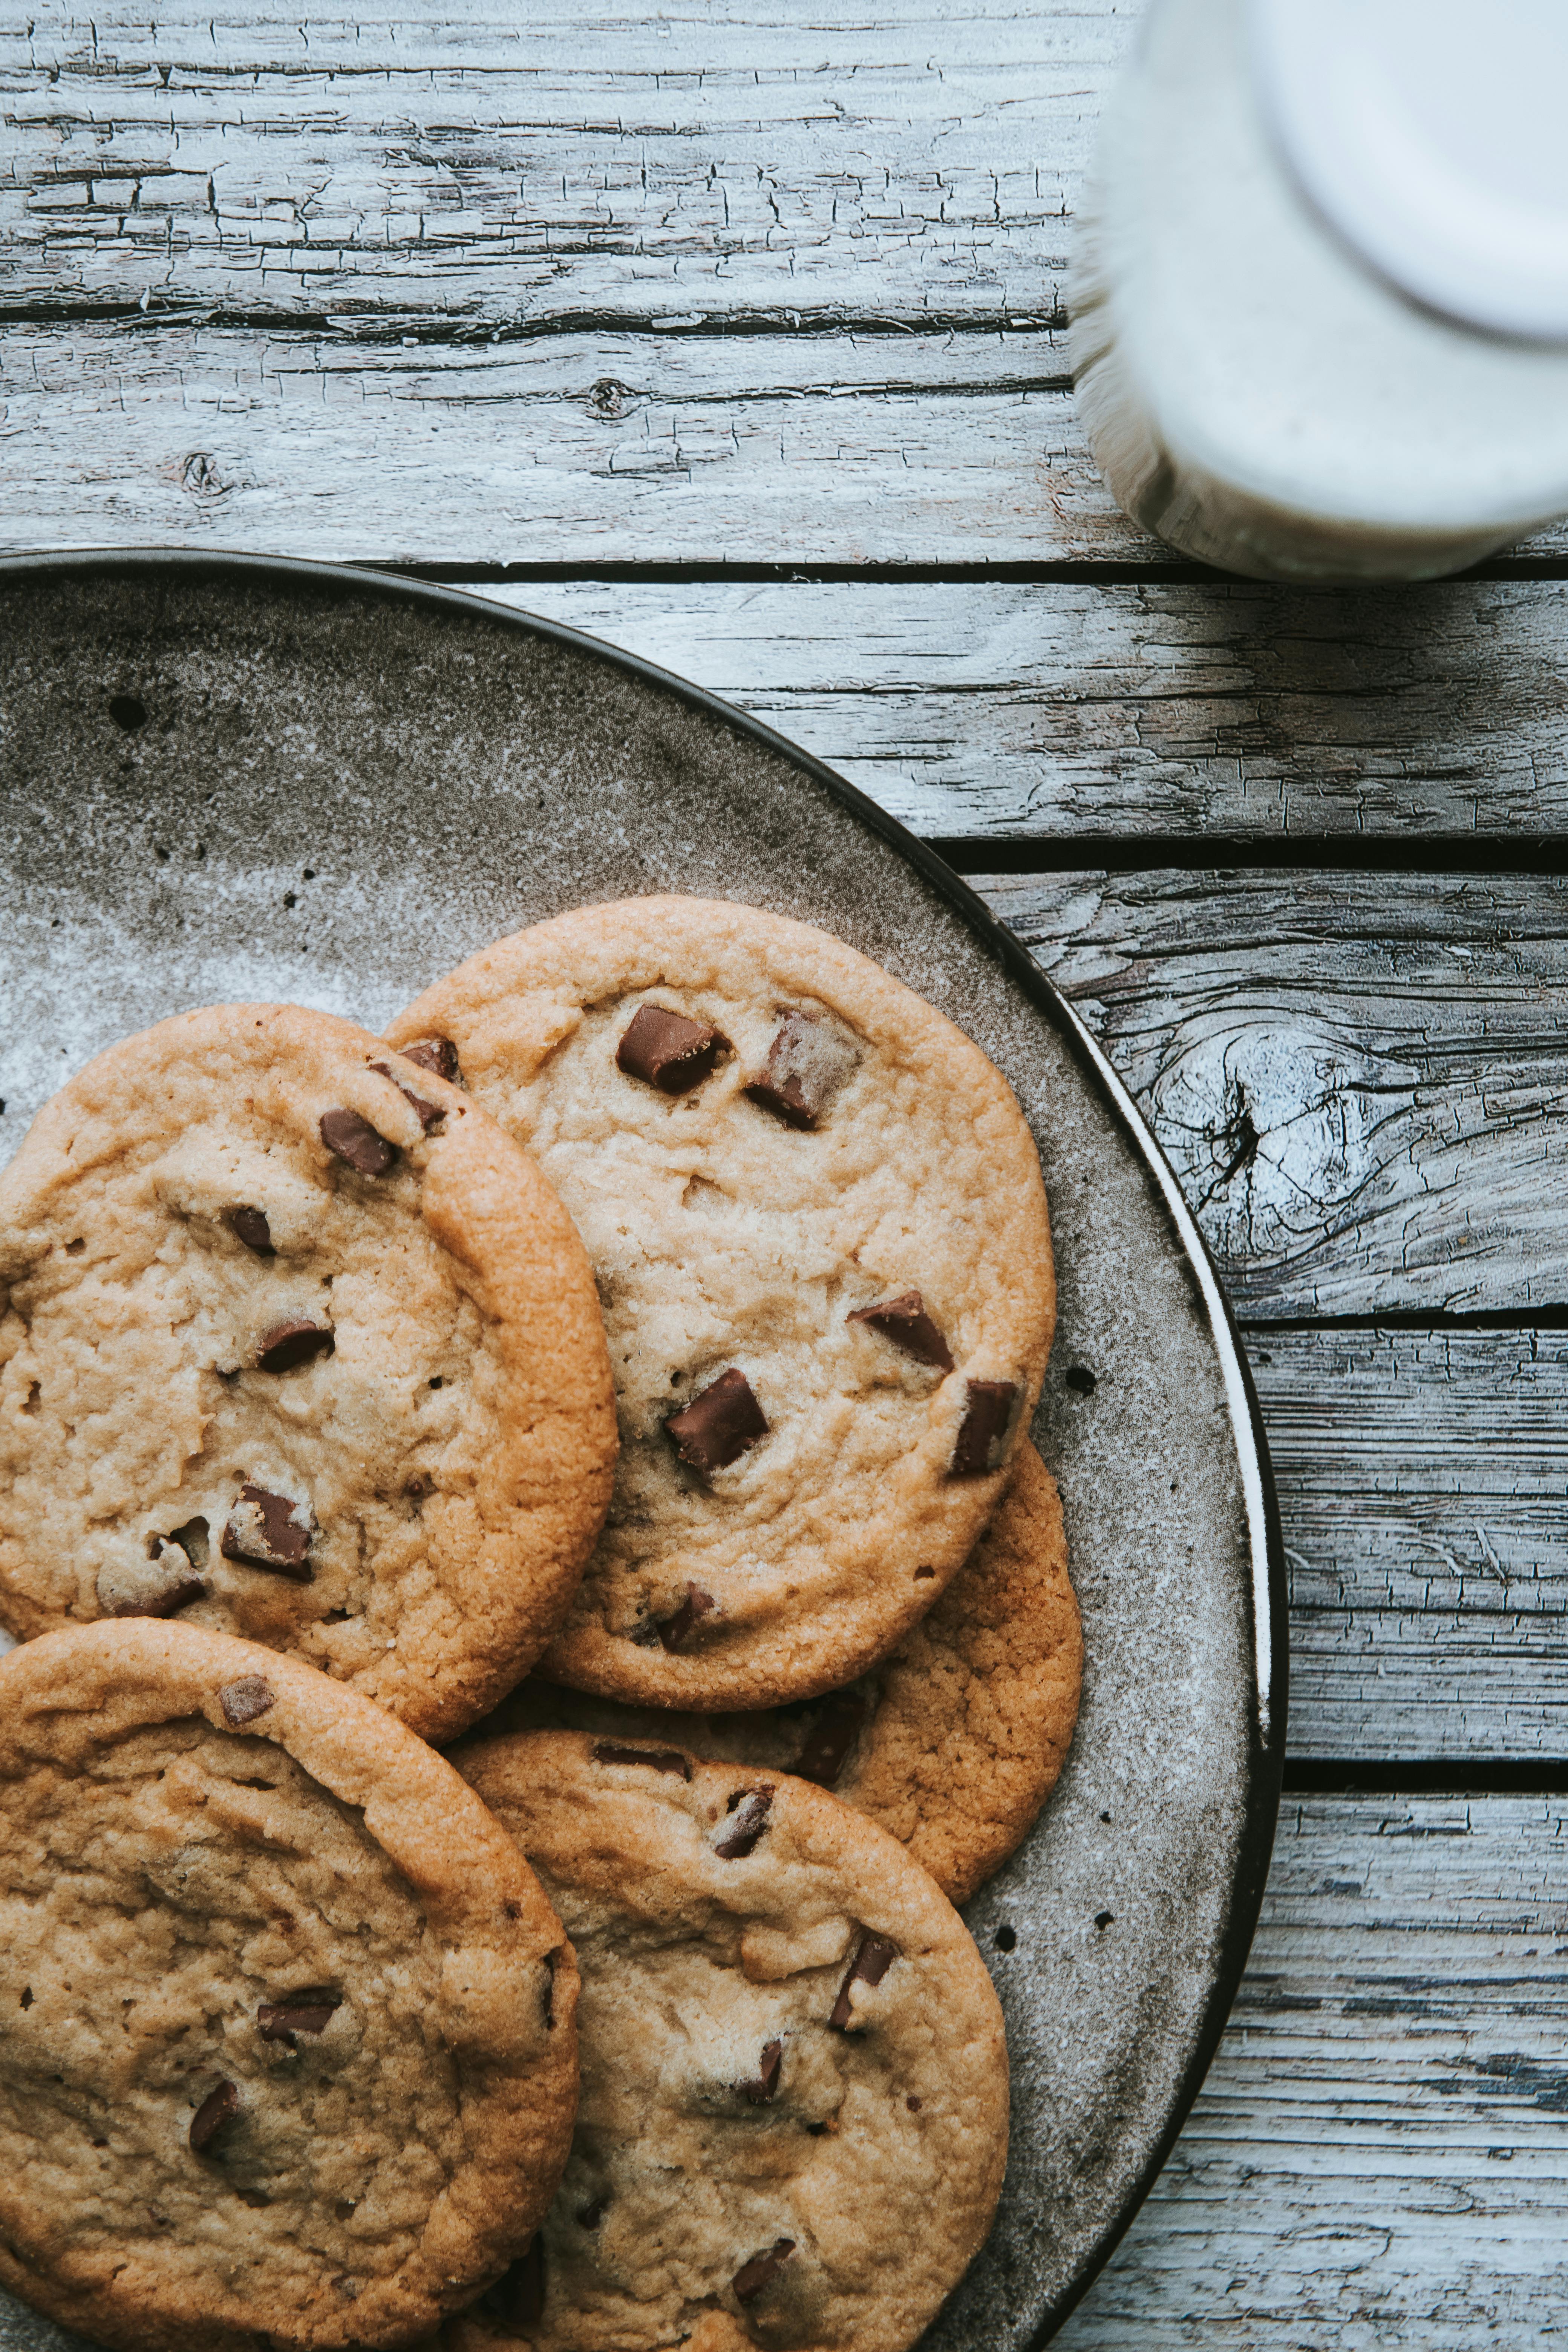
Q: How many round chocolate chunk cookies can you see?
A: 5